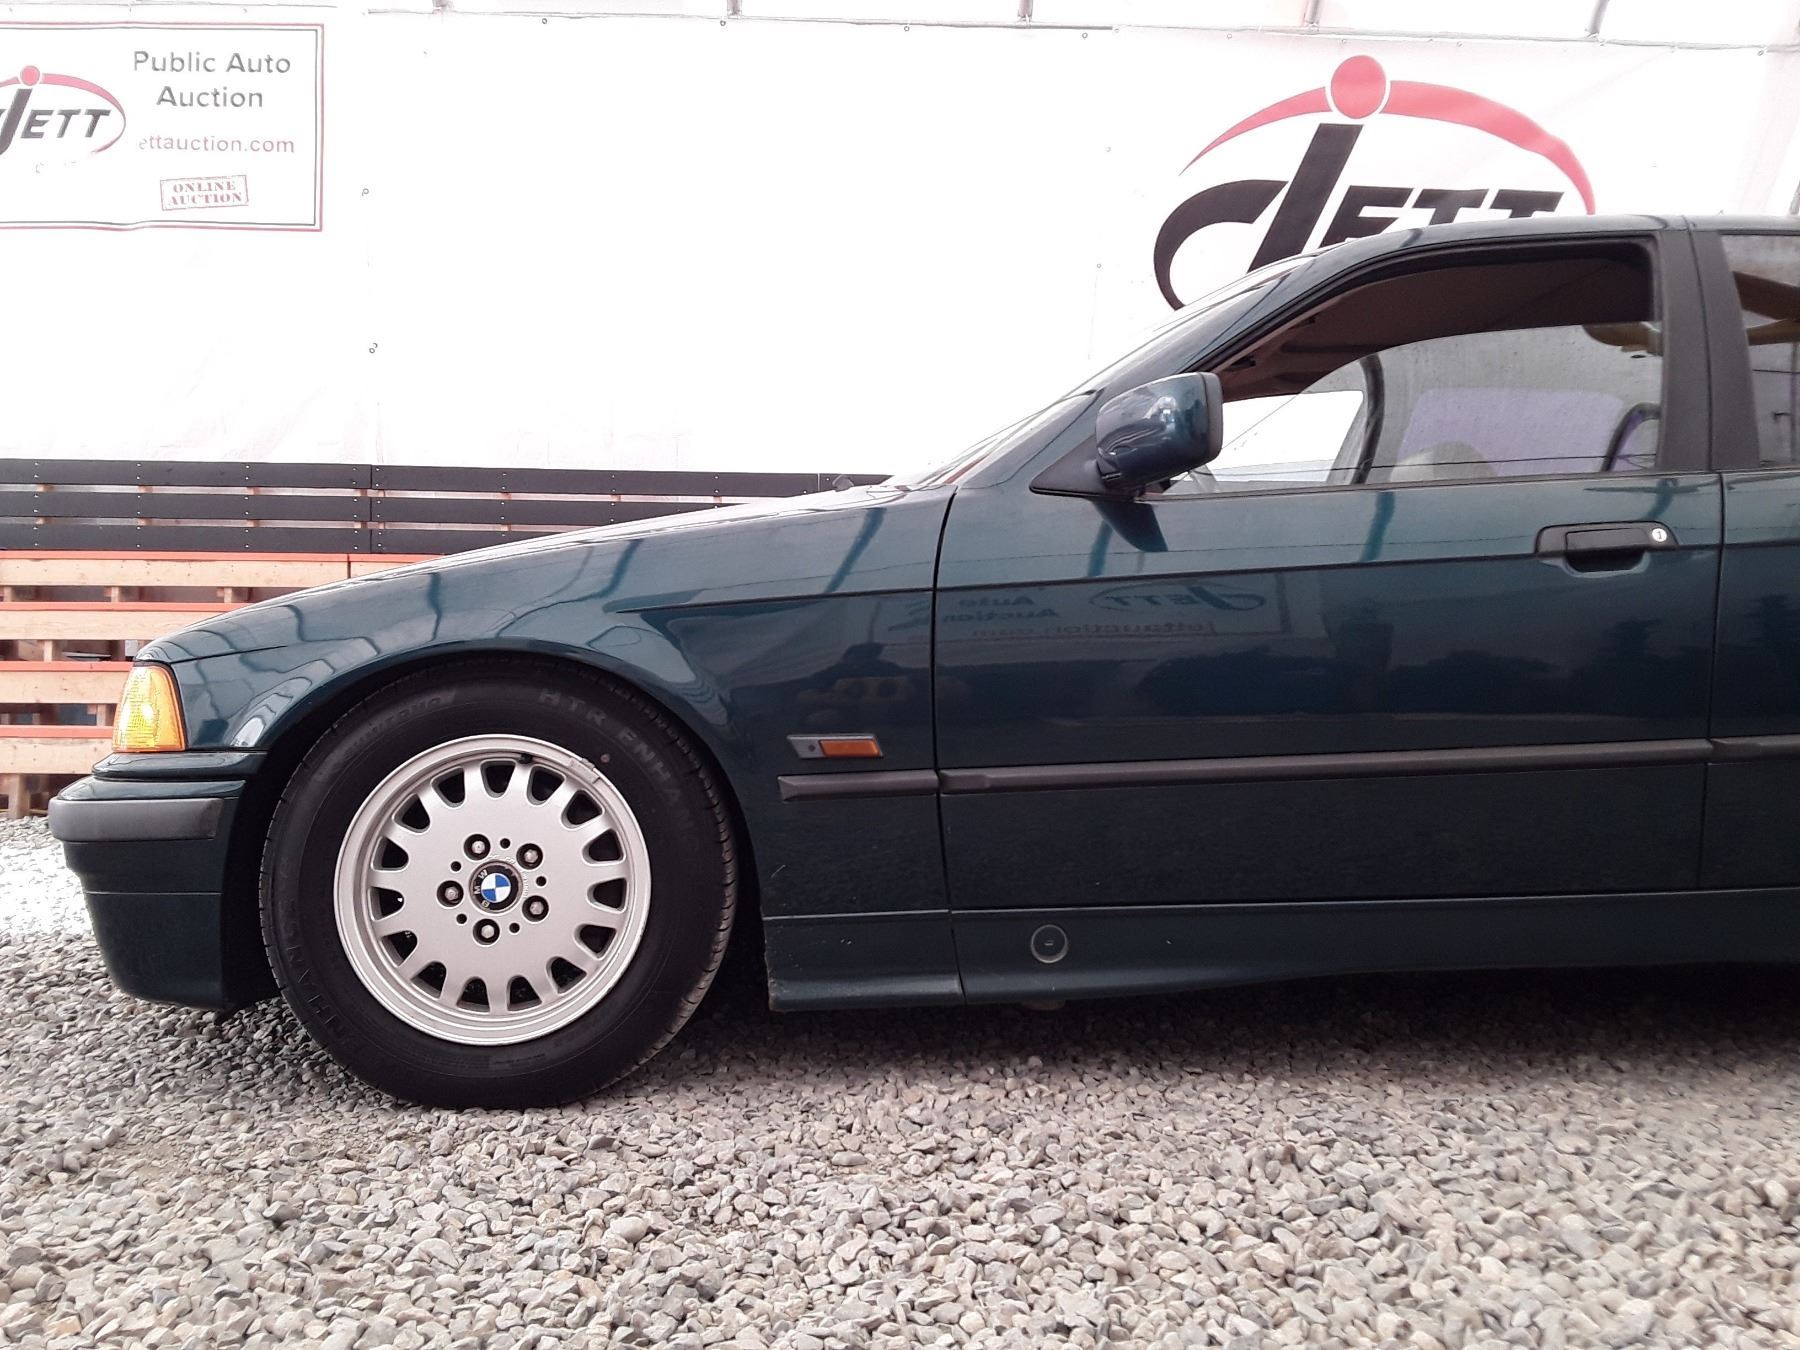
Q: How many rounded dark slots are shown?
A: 15